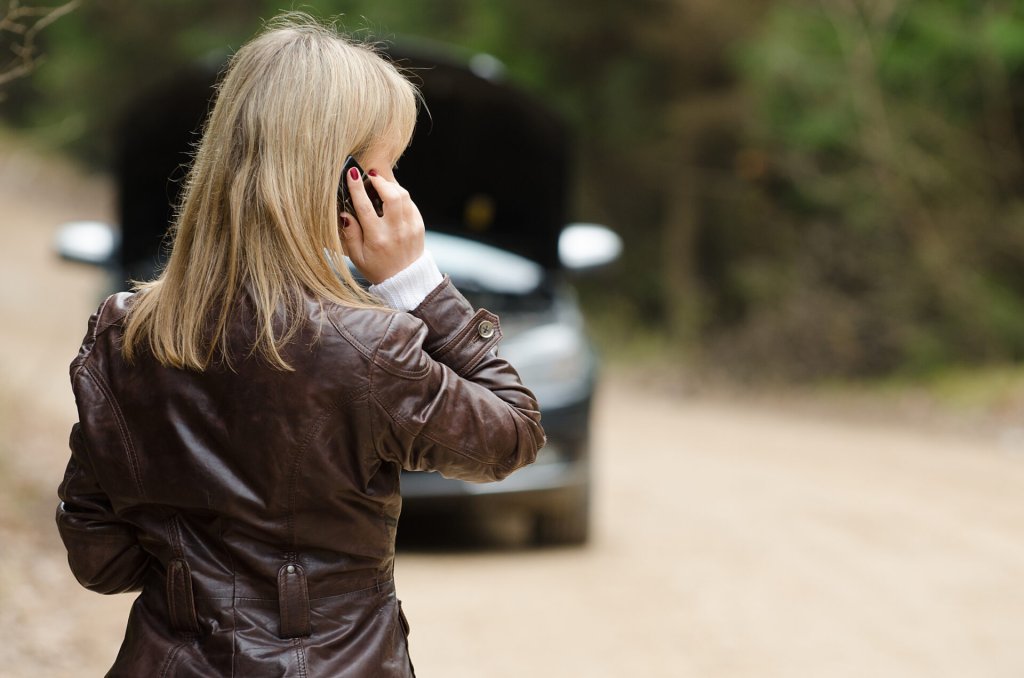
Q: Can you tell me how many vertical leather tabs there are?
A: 2